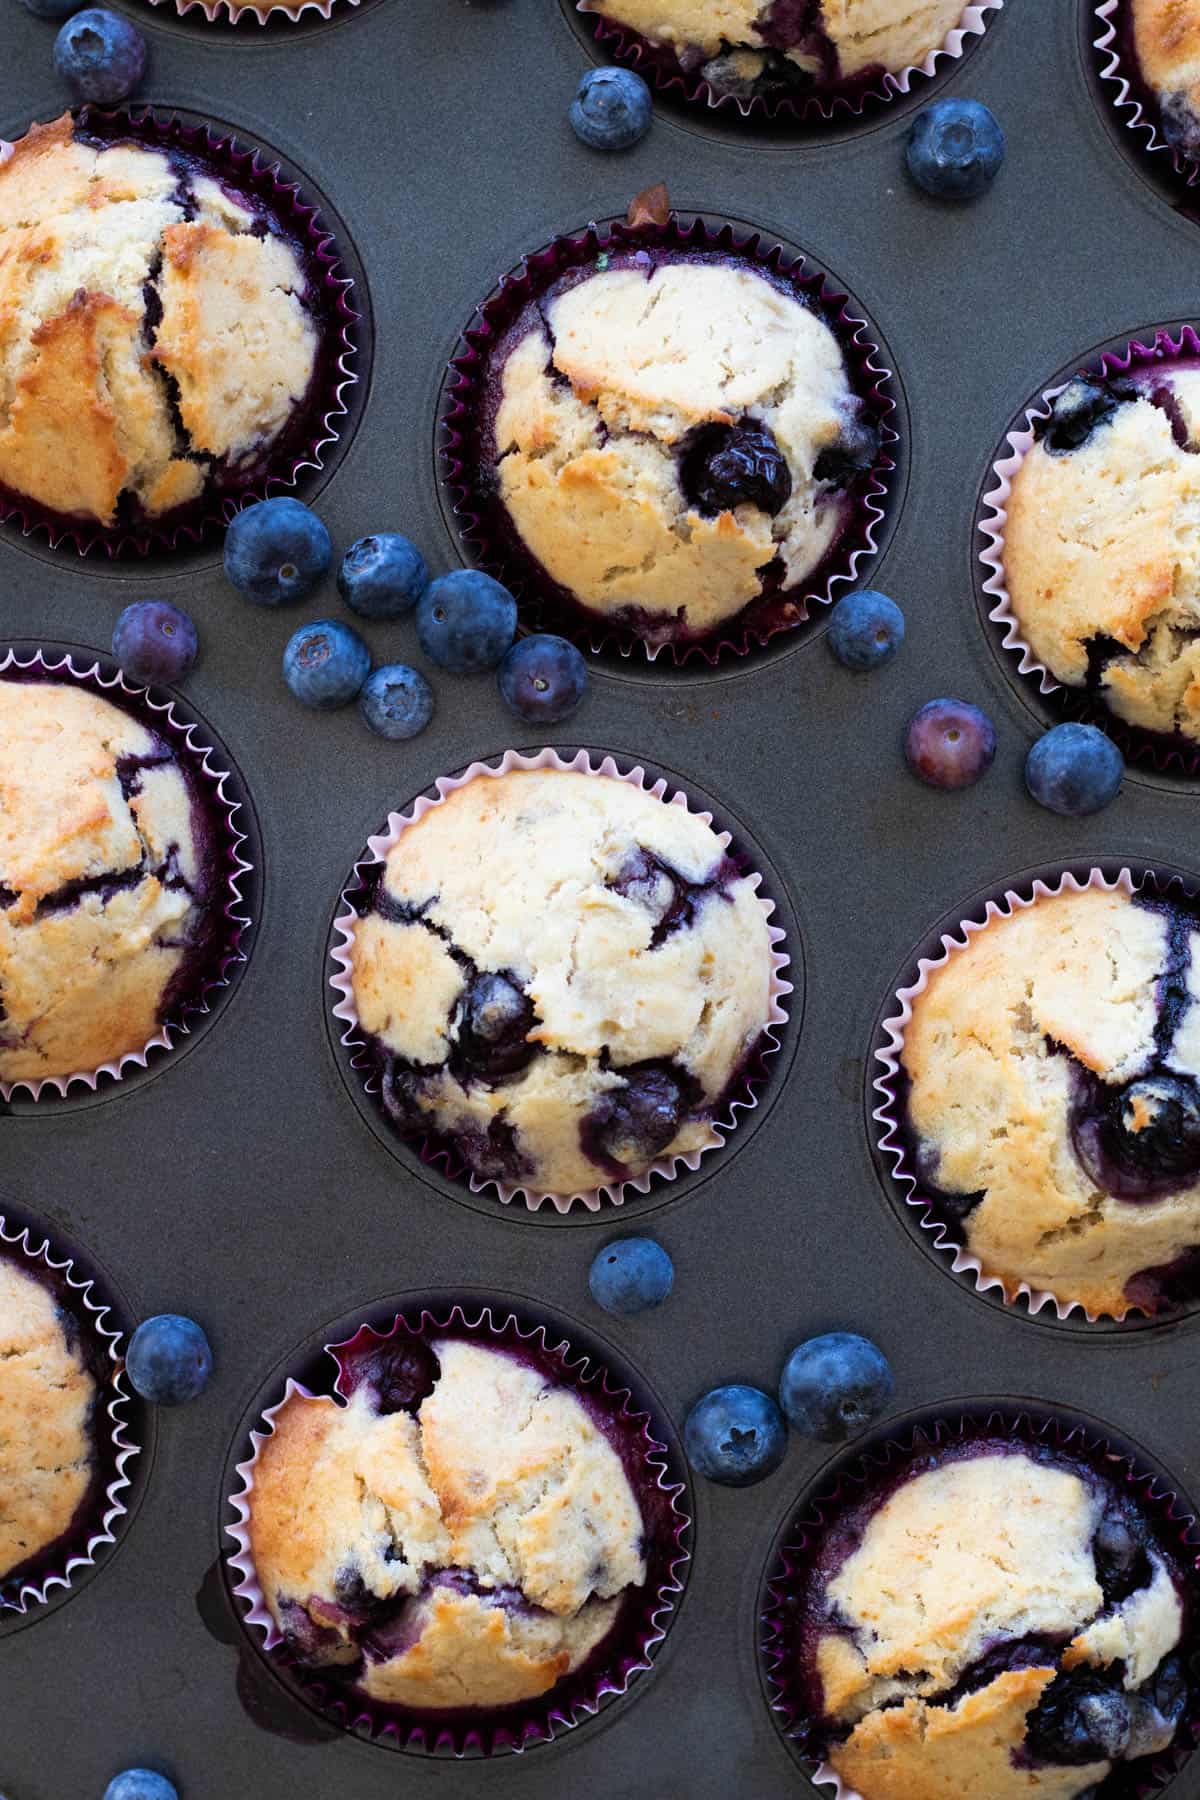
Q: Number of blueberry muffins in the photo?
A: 12